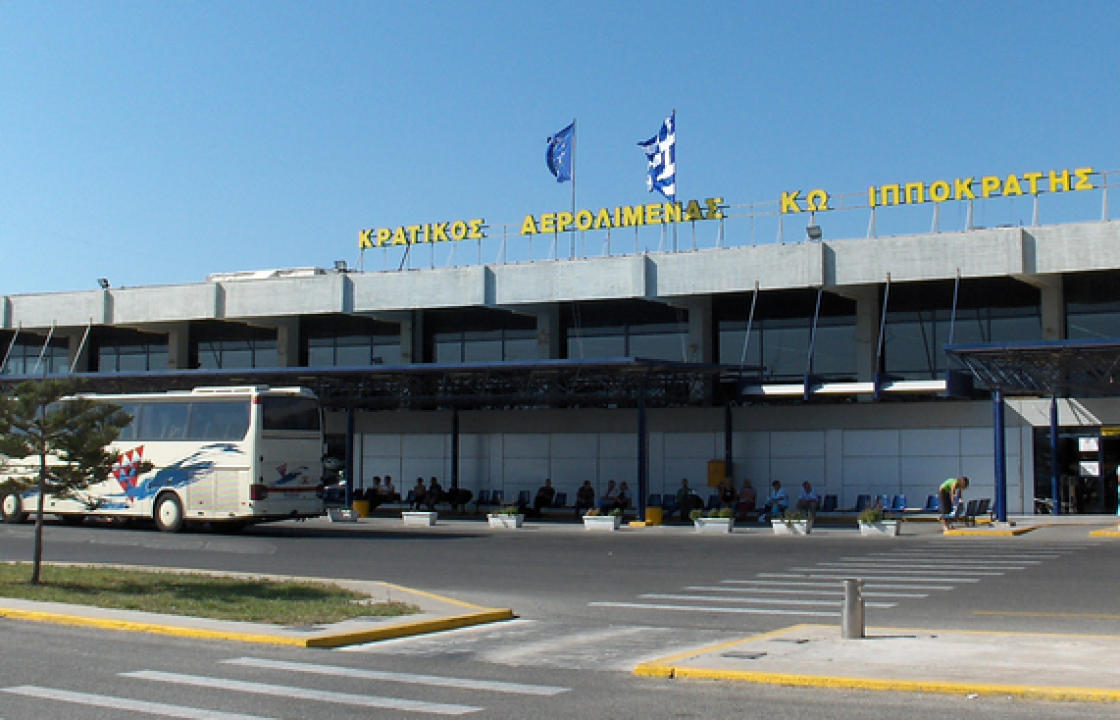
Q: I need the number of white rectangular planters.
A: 7